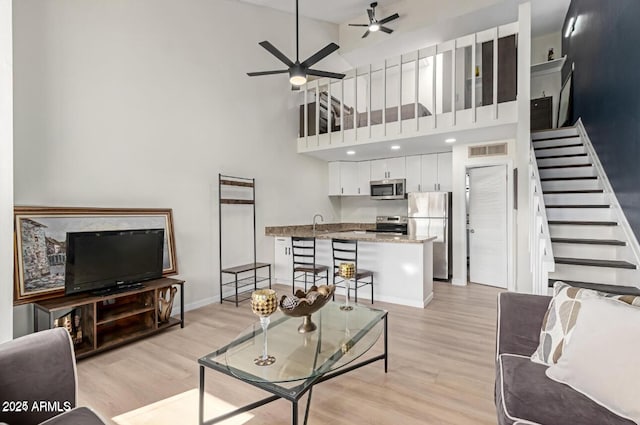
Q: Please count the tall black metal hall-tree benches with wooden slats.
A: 1